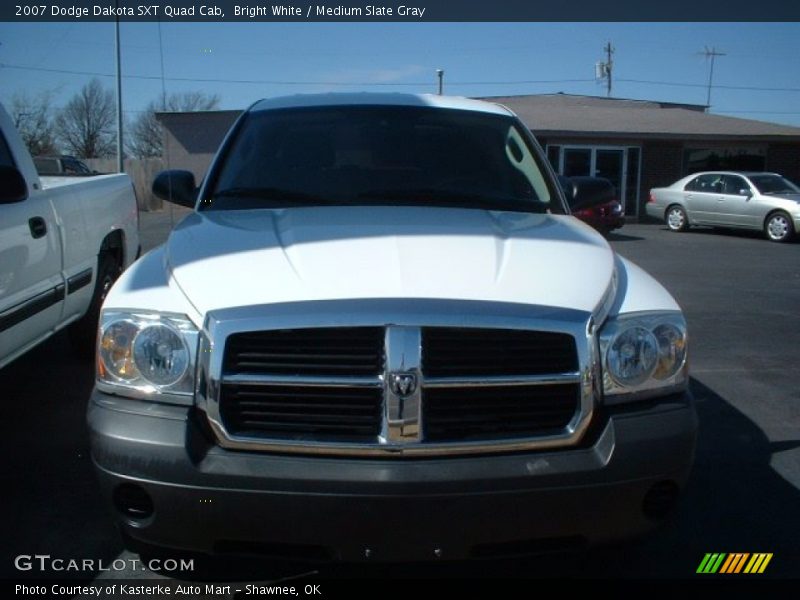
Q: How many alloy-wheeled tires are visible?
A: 2